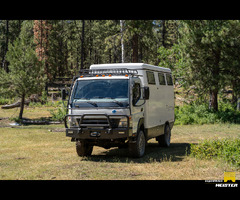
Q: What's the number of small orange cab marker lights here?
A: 5